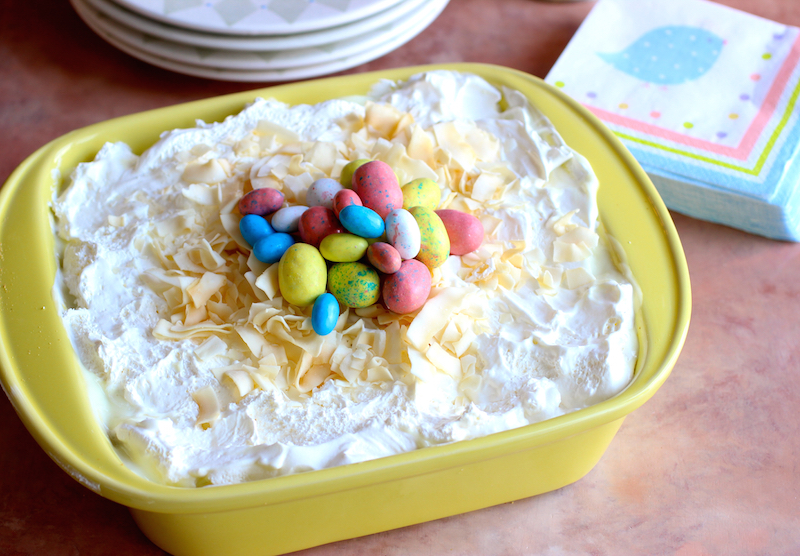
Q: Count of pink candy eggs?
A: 7